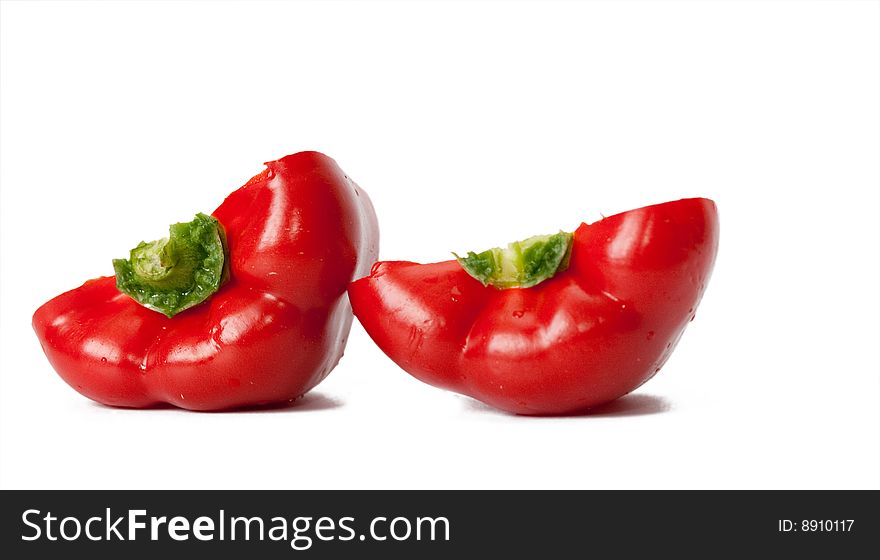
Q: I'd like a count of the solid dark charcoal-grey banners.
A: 1